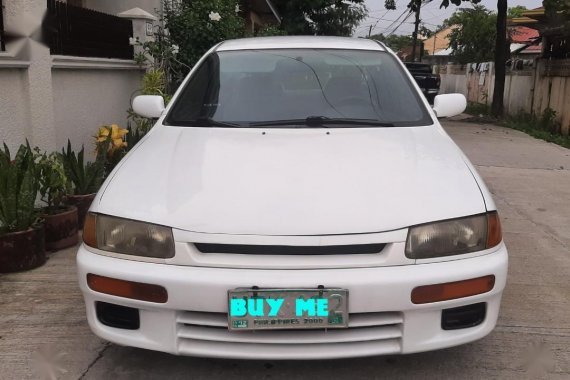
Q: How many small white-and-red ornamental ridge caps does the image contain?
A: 0